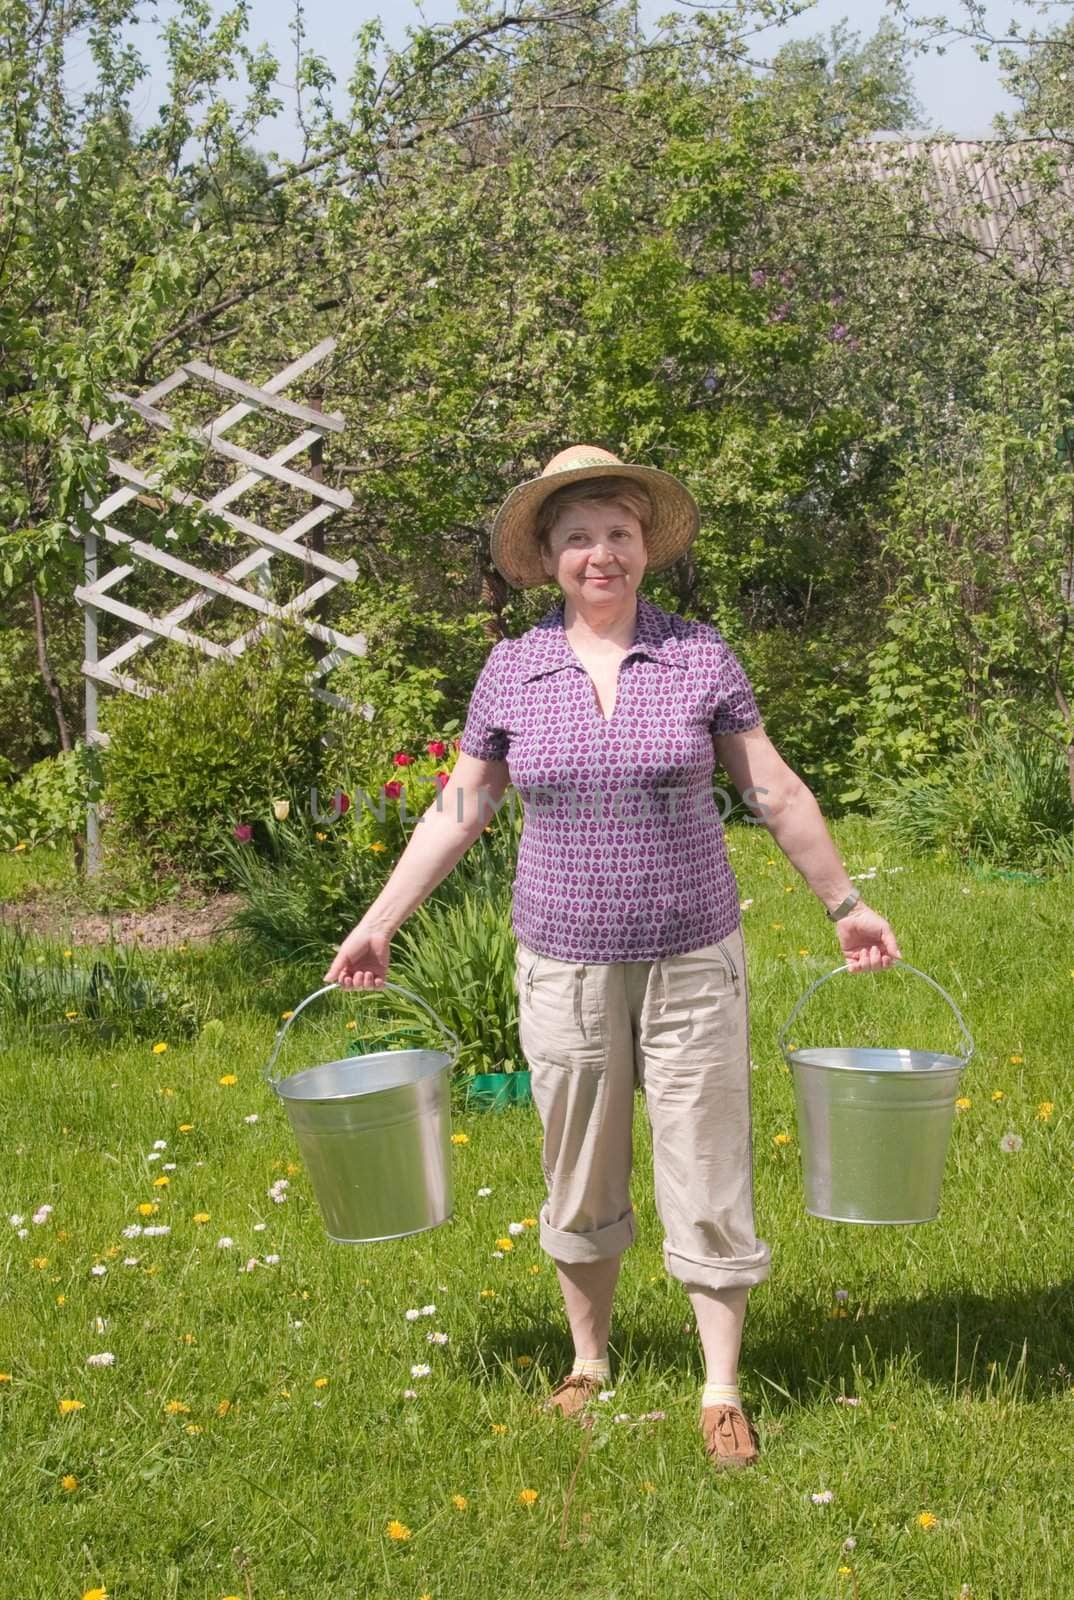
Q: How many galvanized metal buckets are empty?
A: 2